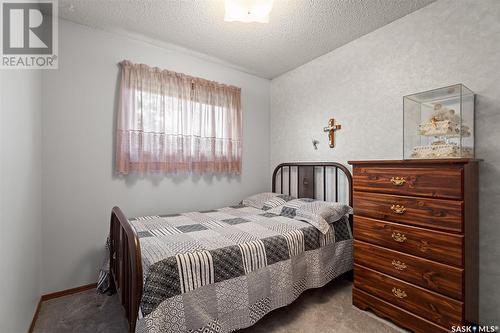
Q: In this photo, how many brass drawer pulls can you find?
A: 5